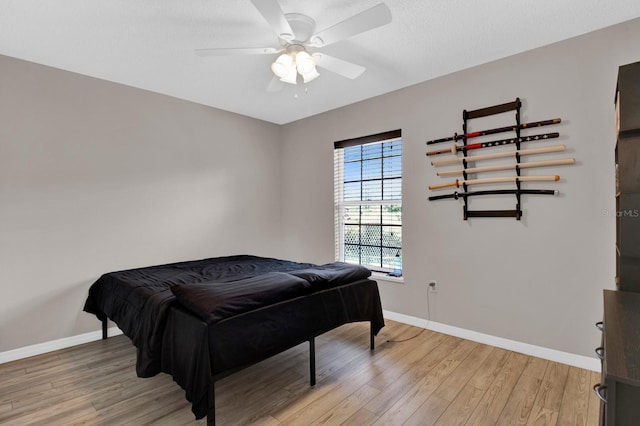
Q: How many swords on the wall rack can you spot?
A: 6